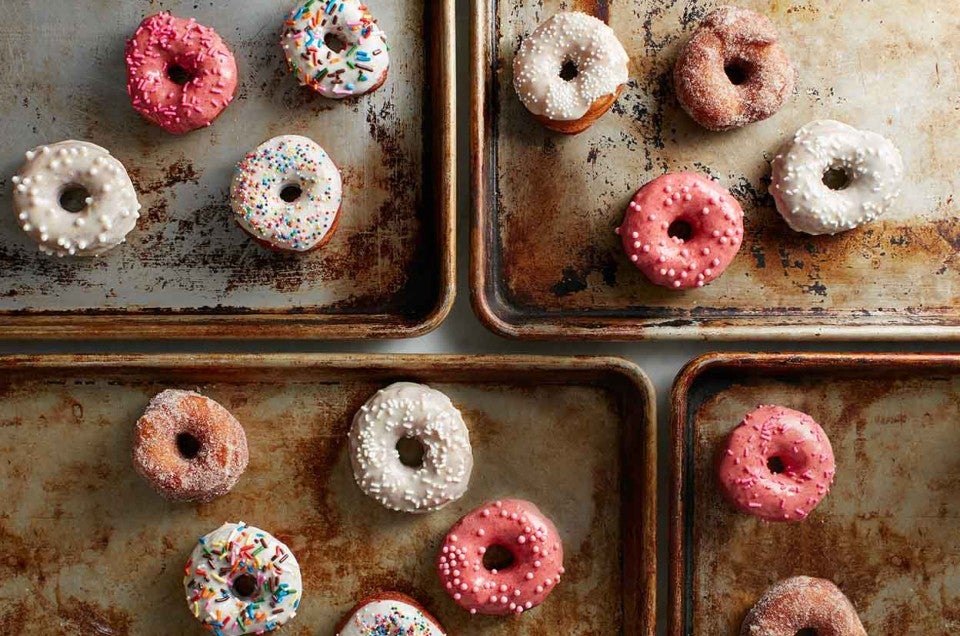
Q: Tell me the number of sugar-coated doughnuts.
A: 3